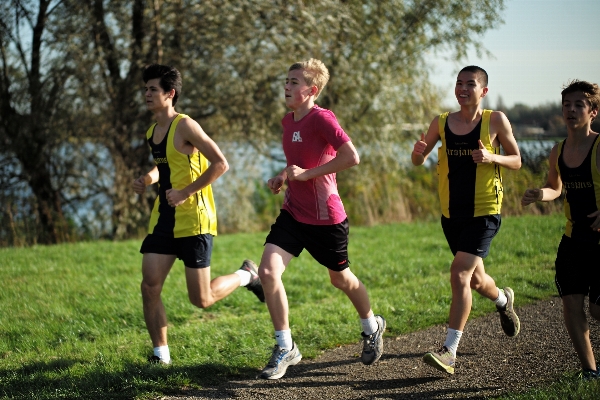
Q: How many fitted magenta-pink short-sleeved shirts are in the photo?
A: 1